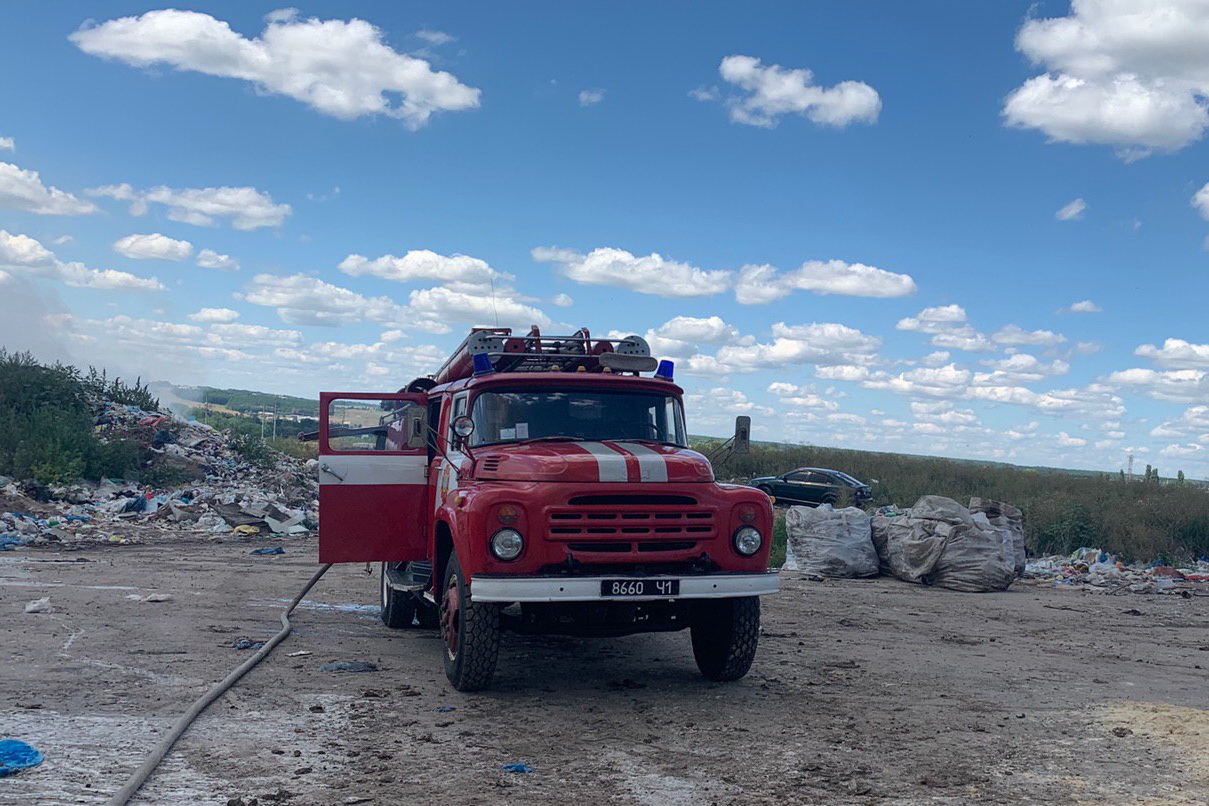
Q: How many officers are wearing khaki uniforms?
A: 0